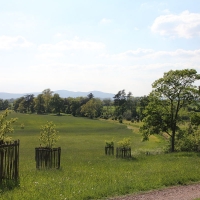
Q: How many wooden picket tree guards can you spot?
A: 4